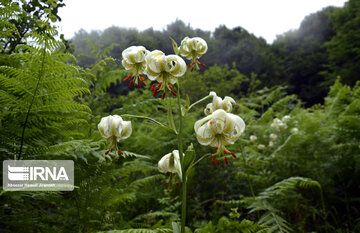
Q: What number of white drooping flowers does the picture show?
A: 7